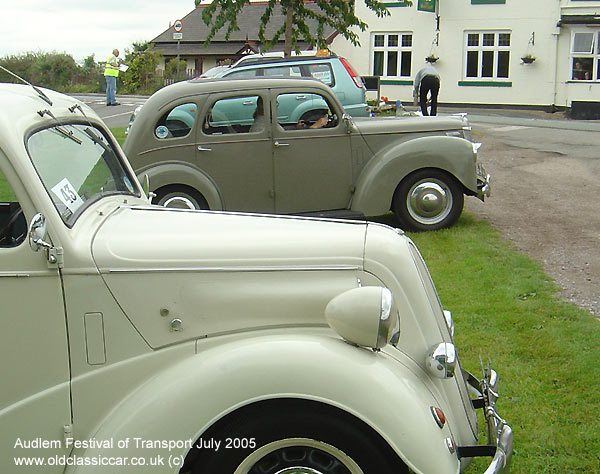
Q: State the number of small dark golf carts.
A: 0